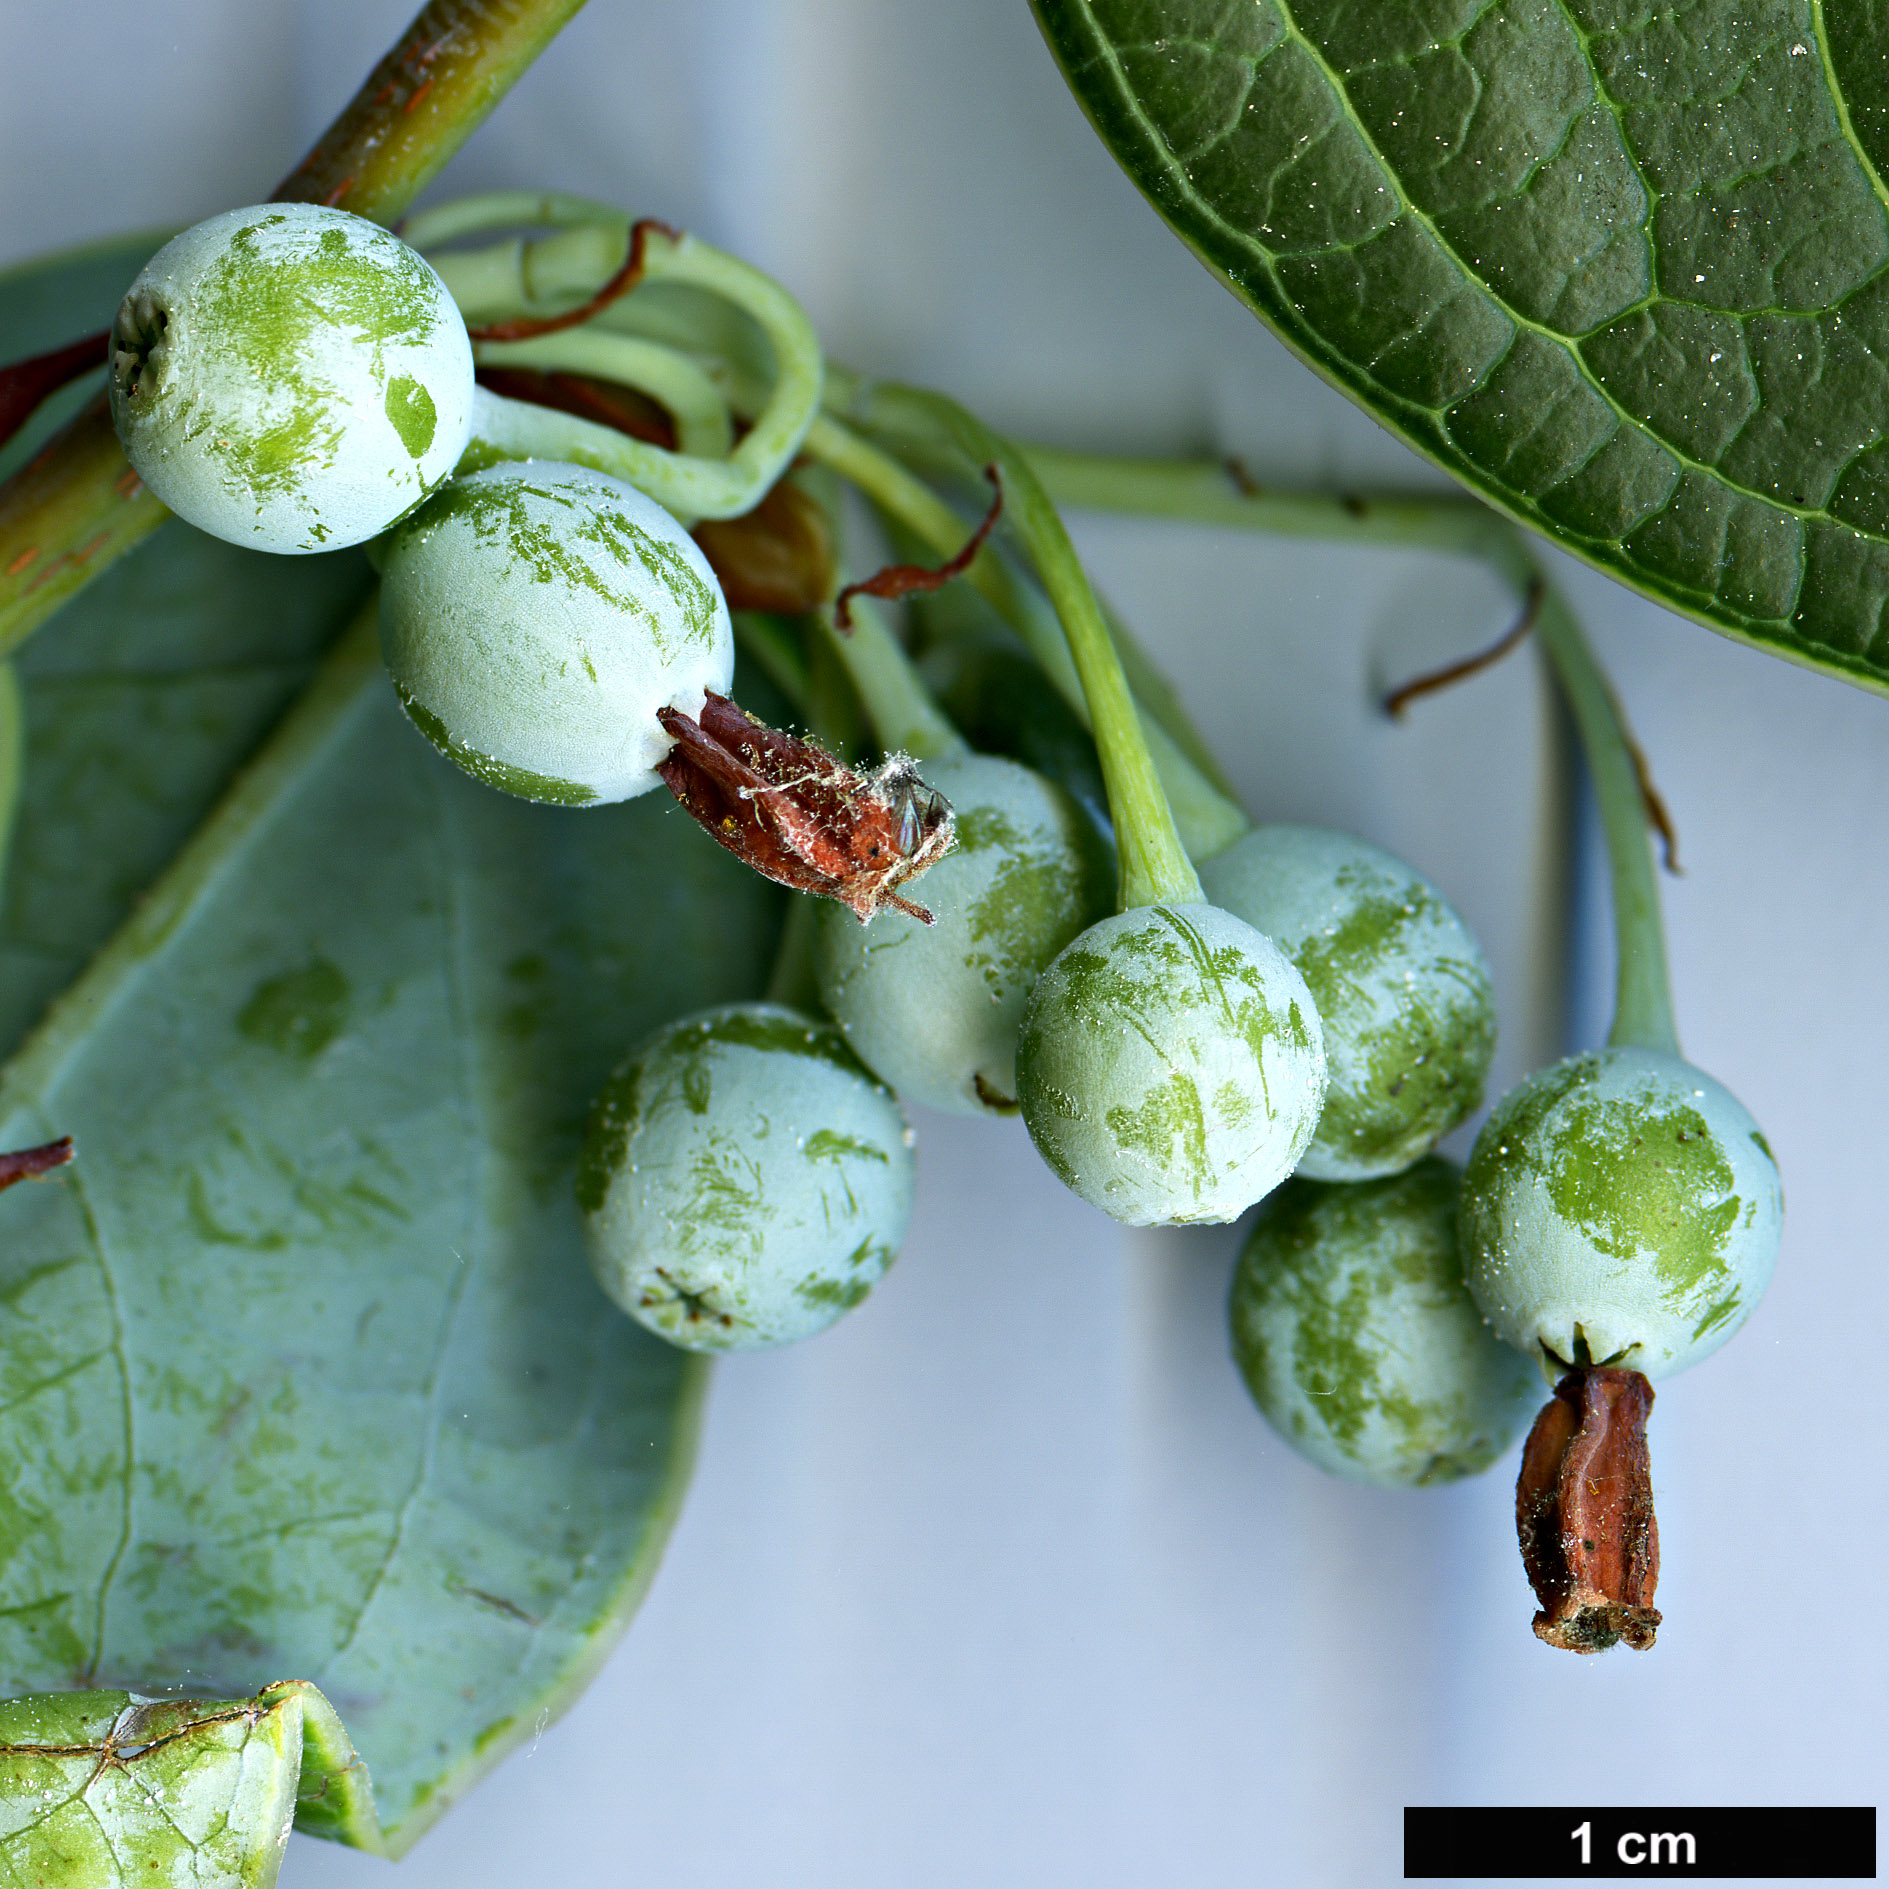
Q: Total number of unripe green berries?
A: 8